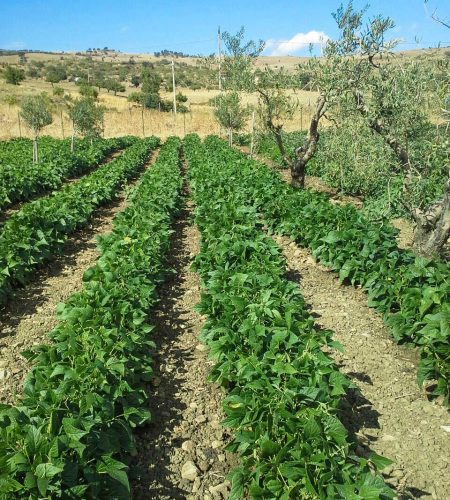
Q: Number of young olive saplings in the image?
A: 3